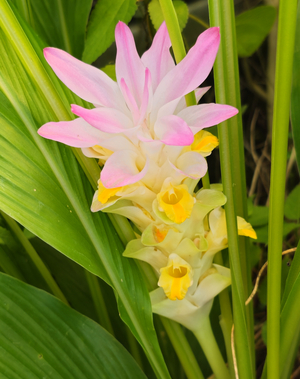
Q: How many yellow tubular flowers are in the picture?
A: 5